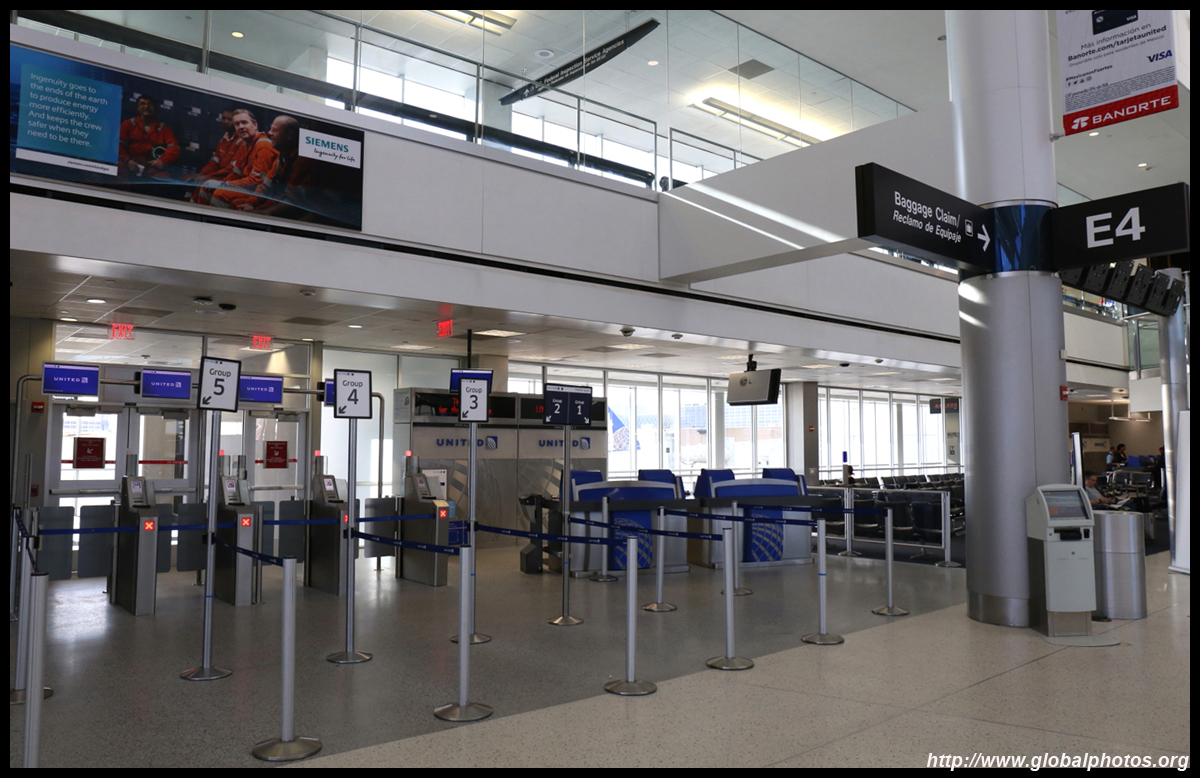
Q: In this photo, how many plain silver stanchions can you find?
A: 12